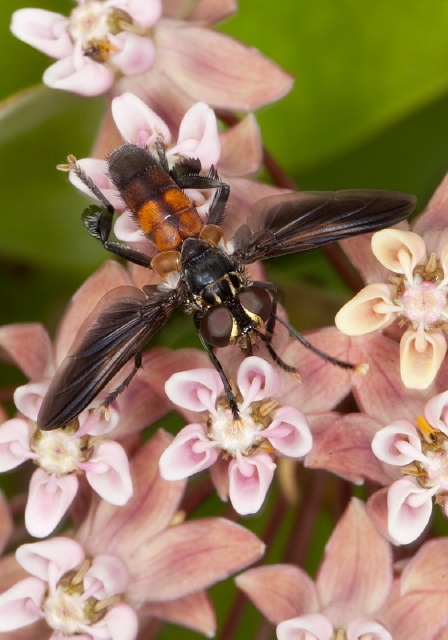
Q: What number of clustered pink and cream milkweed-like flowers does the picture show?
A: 8